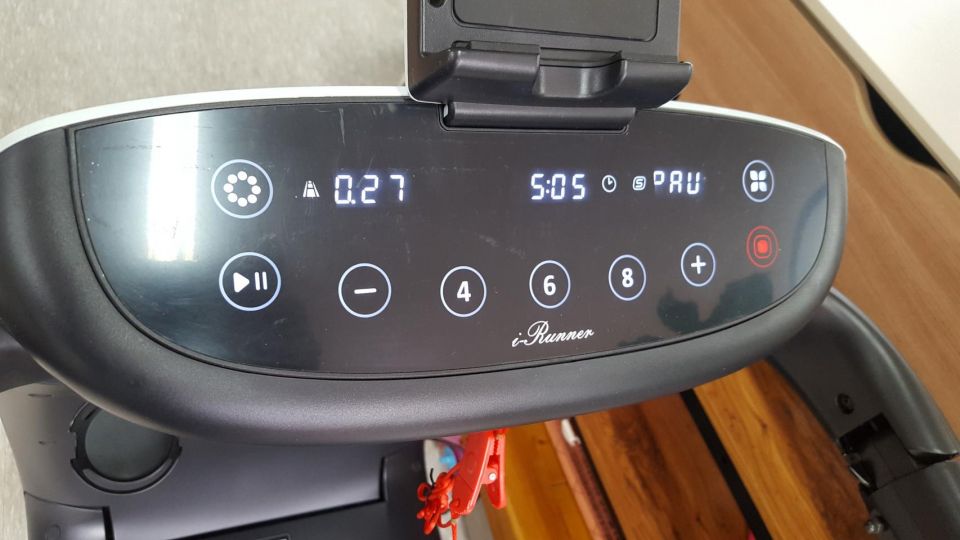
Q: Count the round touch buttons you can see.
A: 9